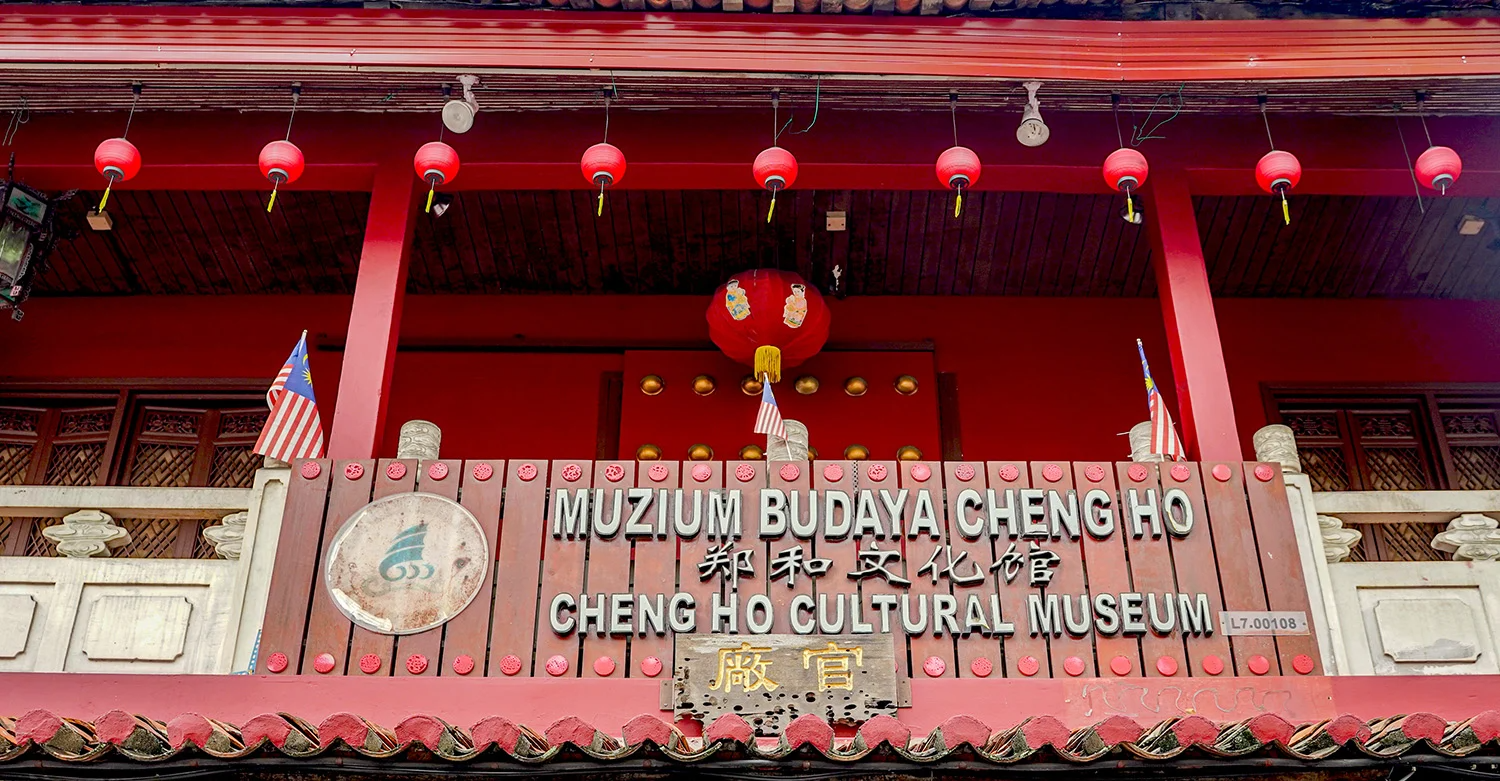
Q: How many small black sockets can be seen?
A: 9